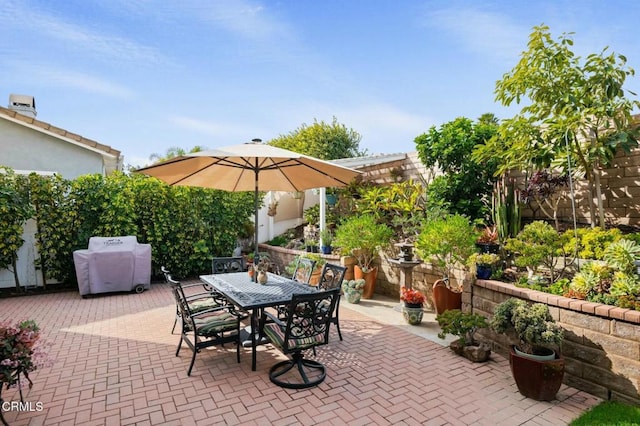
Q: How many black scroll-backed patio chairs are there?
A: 6